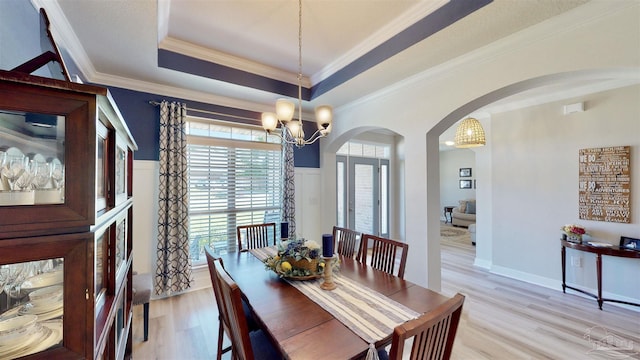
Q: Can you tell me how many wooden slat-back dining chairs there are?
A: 6